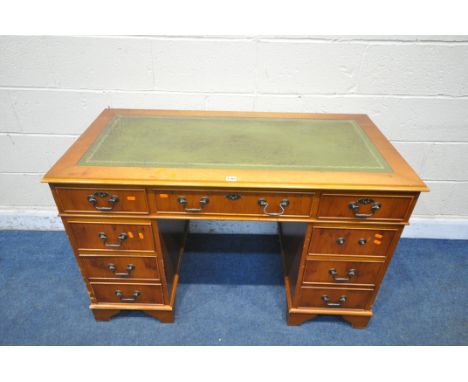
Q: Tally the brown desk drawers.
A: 9